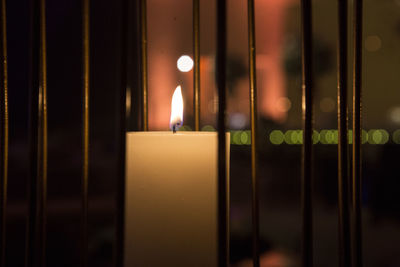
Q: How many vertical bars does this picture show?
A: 12